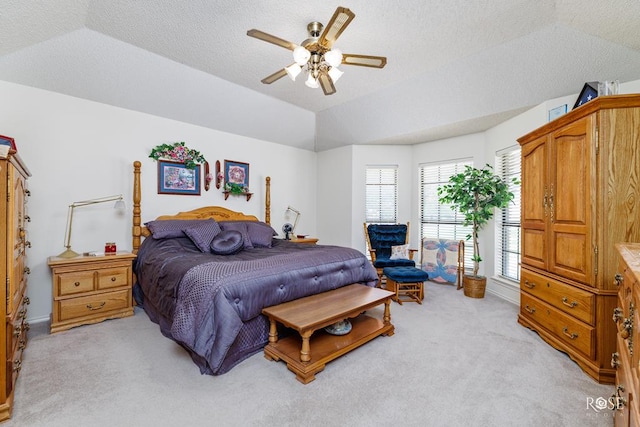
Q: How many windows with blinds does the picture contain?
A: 3